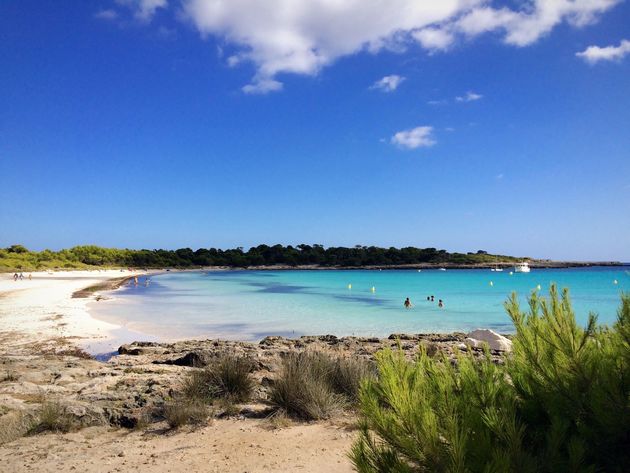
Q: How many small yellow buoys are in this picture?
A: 6